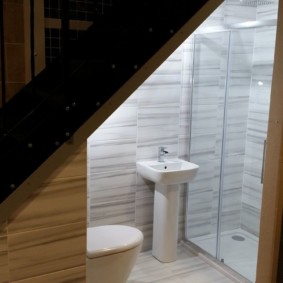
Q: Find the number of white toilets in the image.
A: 1